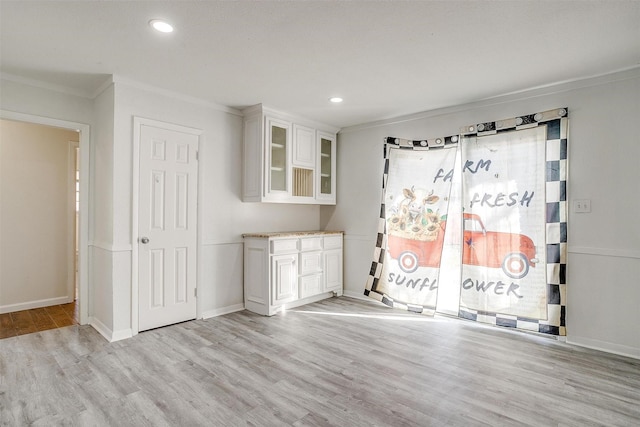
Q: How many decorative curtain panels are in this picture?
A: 2